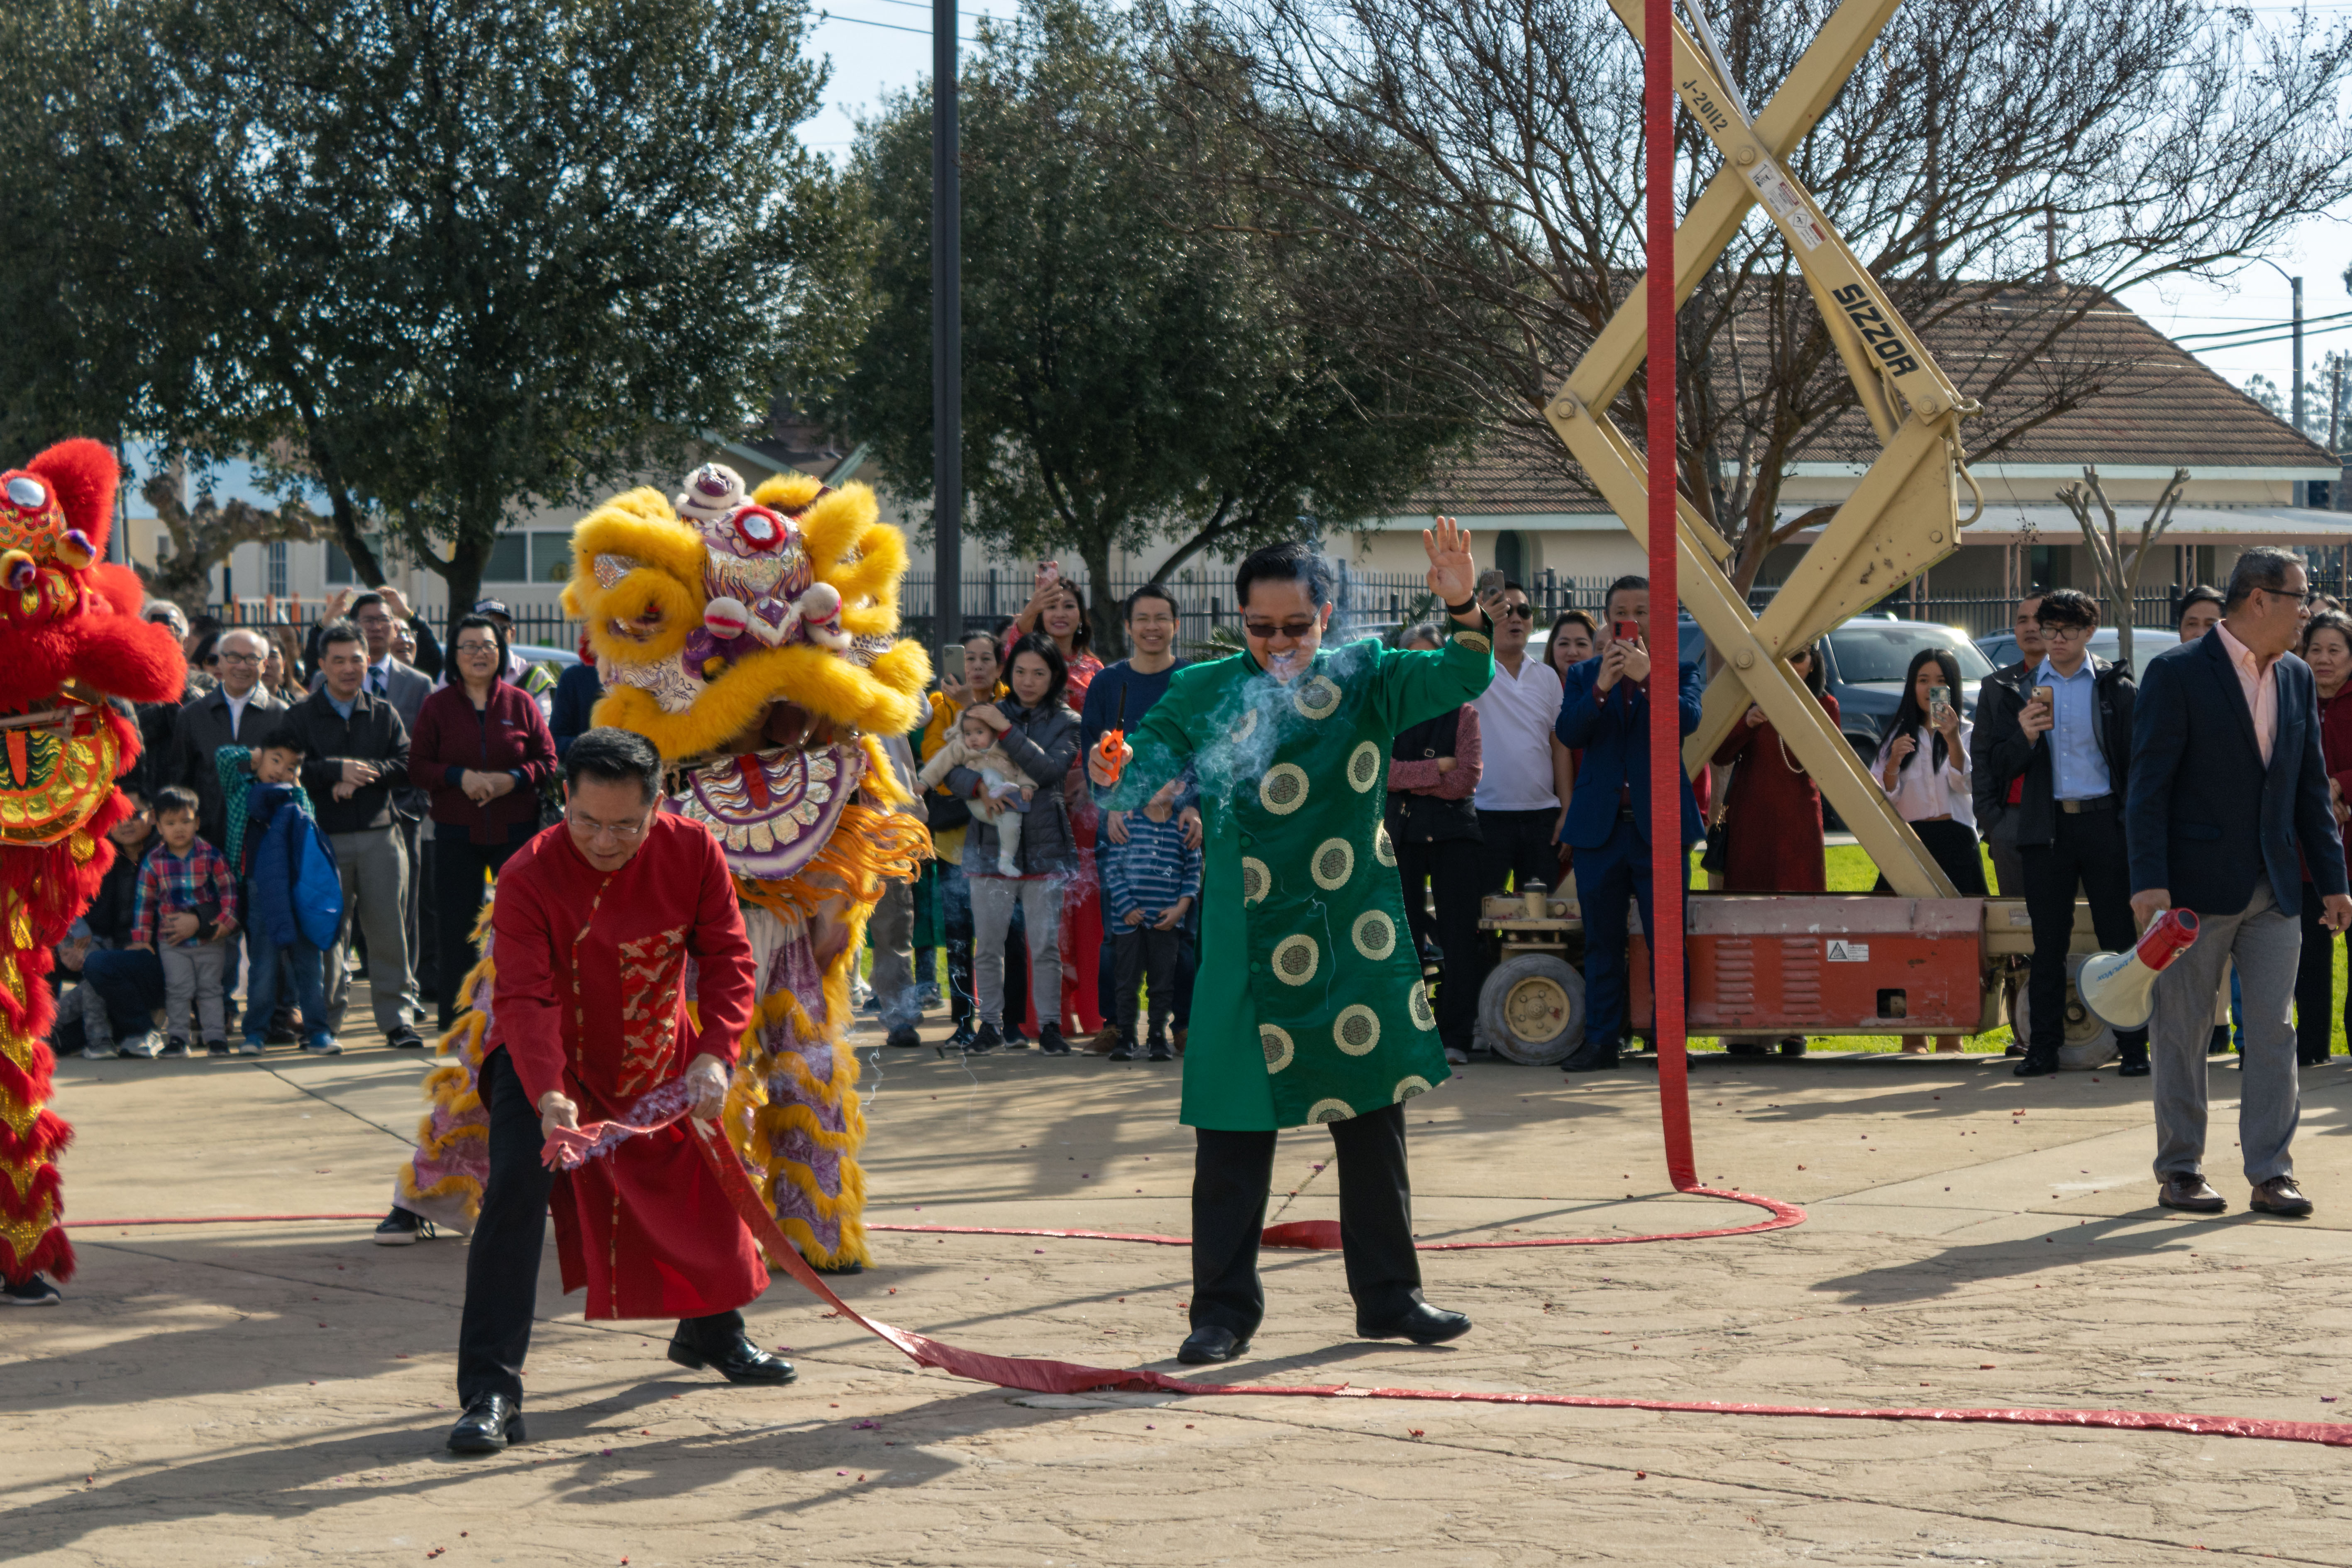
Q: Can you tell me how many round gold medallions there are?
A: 15